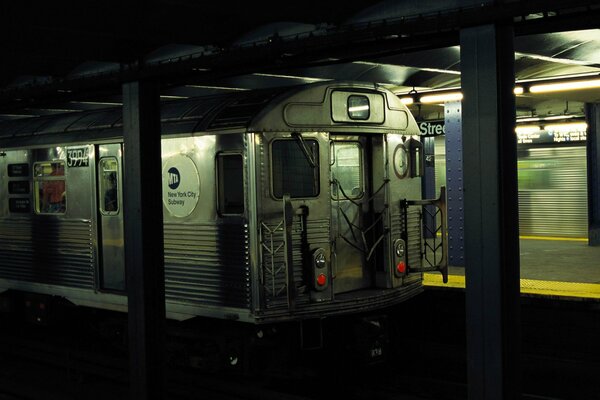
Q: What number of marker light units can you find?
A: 2